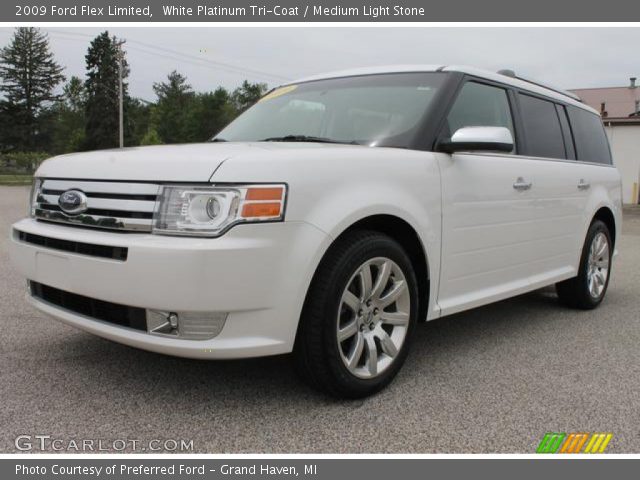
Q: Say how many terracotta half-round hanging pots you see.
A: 0